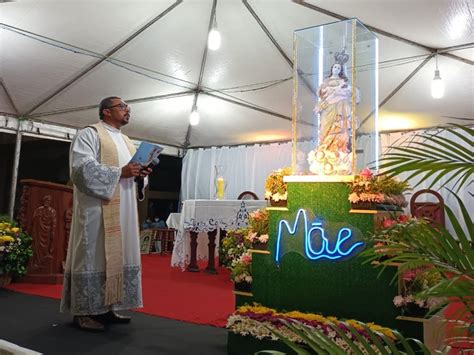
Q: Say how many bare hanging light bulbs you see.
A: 3